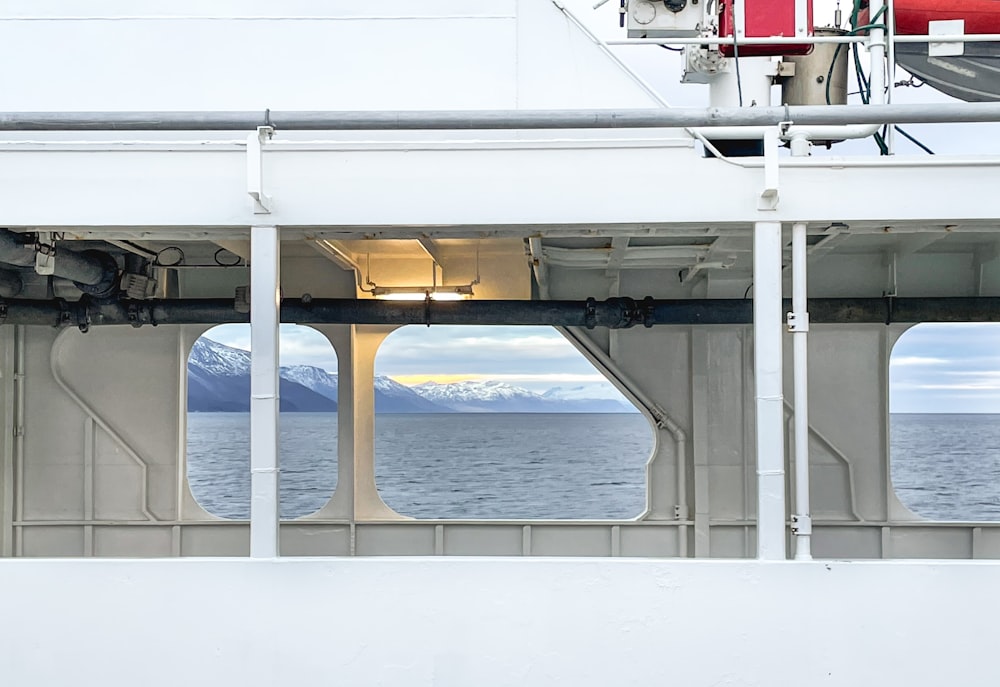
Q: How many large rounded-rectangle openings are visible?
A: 3